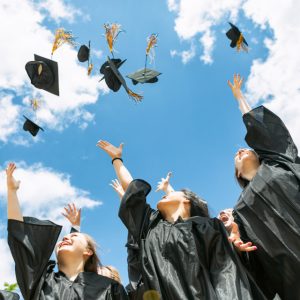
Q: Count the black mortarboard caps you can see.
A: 7